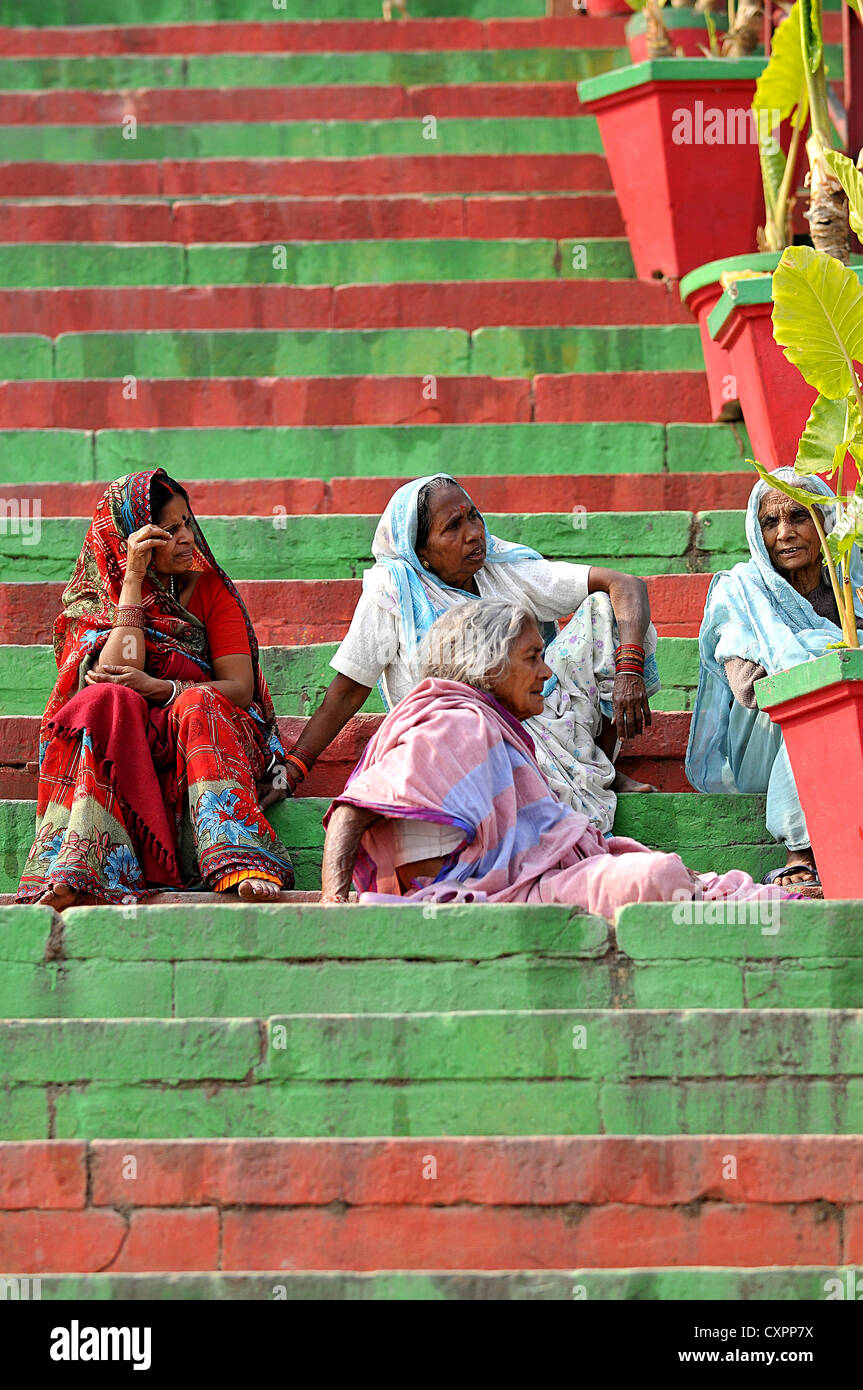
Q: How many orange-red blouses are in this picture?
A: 1